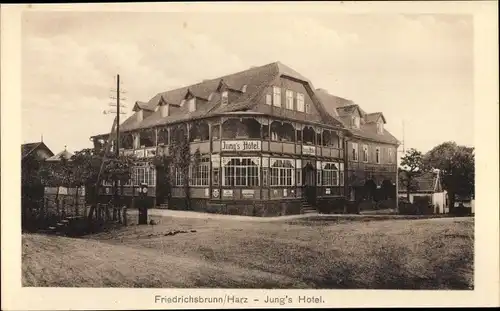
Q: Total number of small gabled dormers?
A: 6